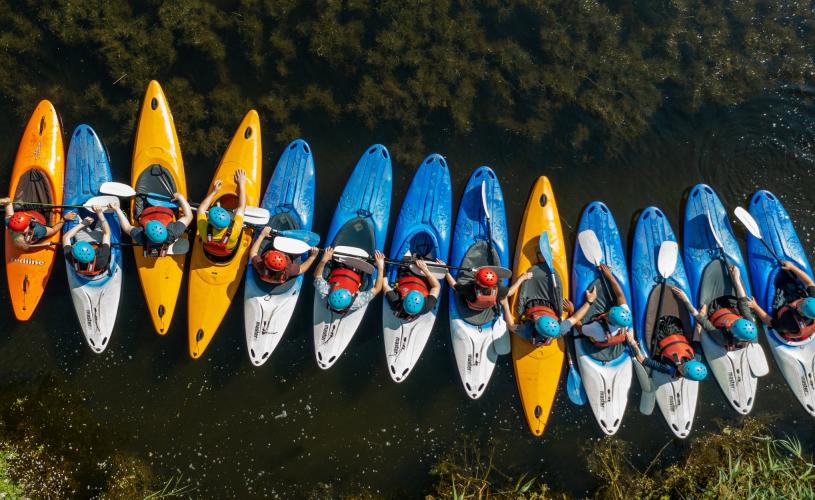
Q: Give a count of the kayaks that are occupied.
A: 13